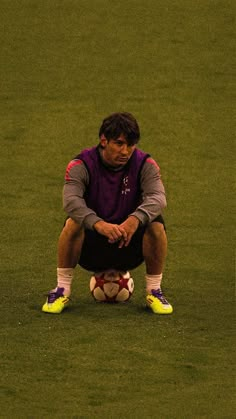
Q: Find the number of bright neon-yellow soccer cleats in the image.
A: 2